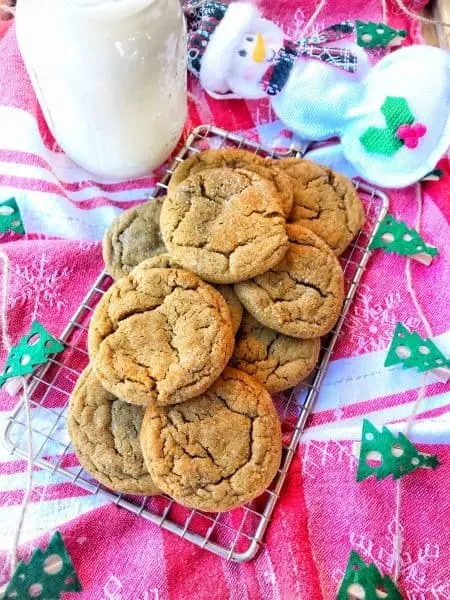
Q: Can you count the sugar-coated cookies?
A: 10